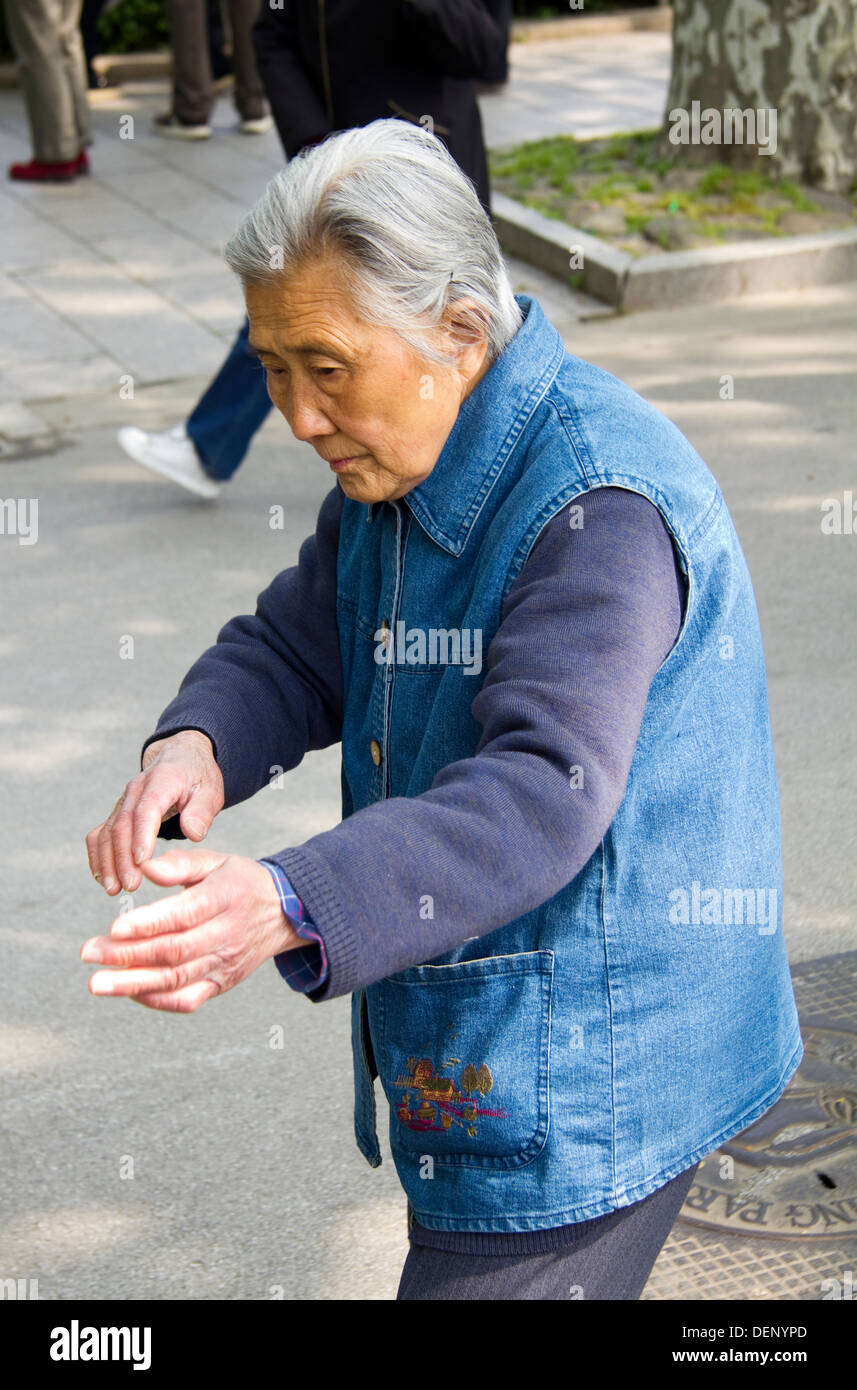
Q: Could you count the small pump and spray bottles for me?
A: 0